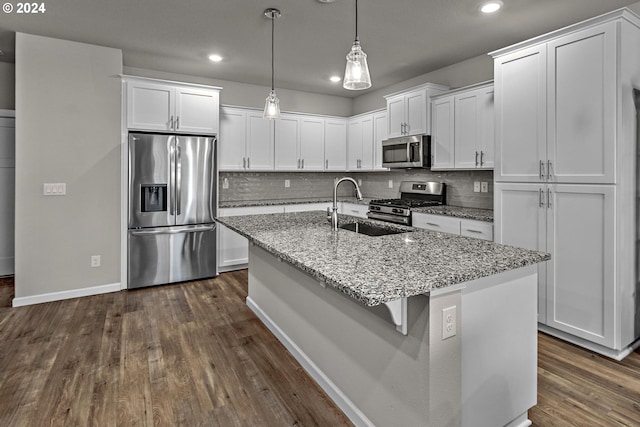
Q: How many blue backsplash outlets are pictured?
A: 0